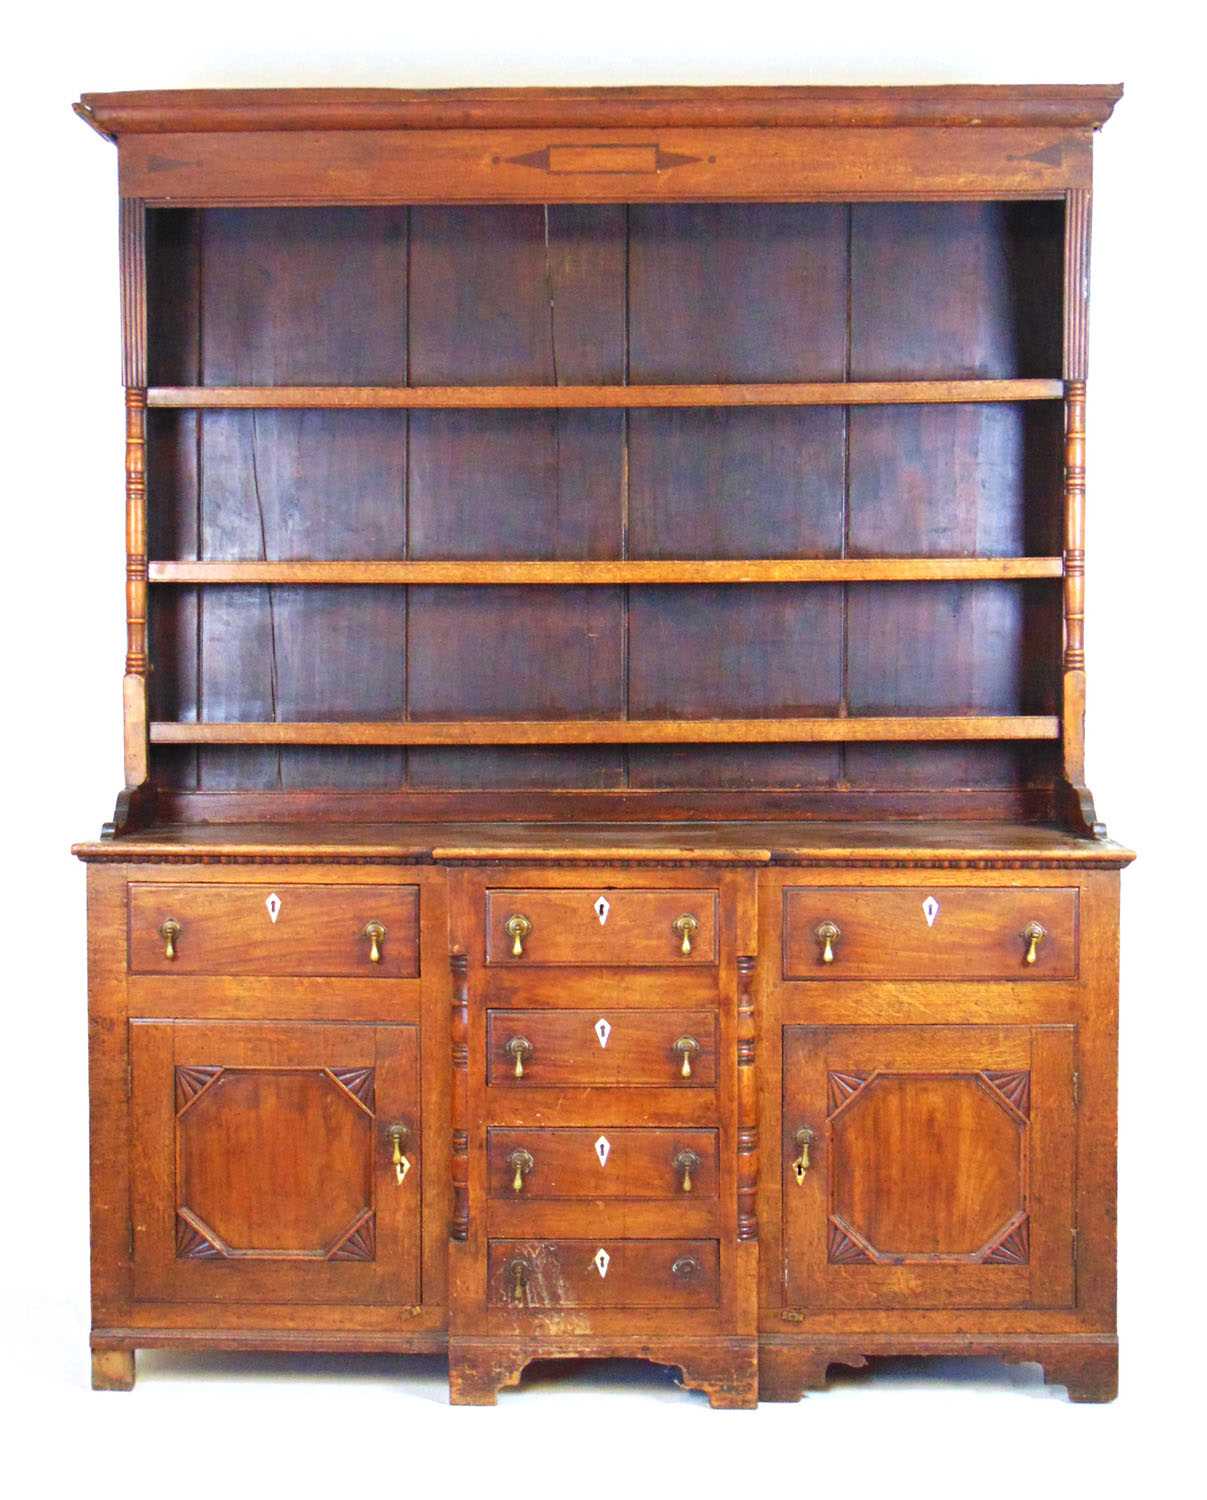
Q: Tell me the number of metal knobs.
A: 14